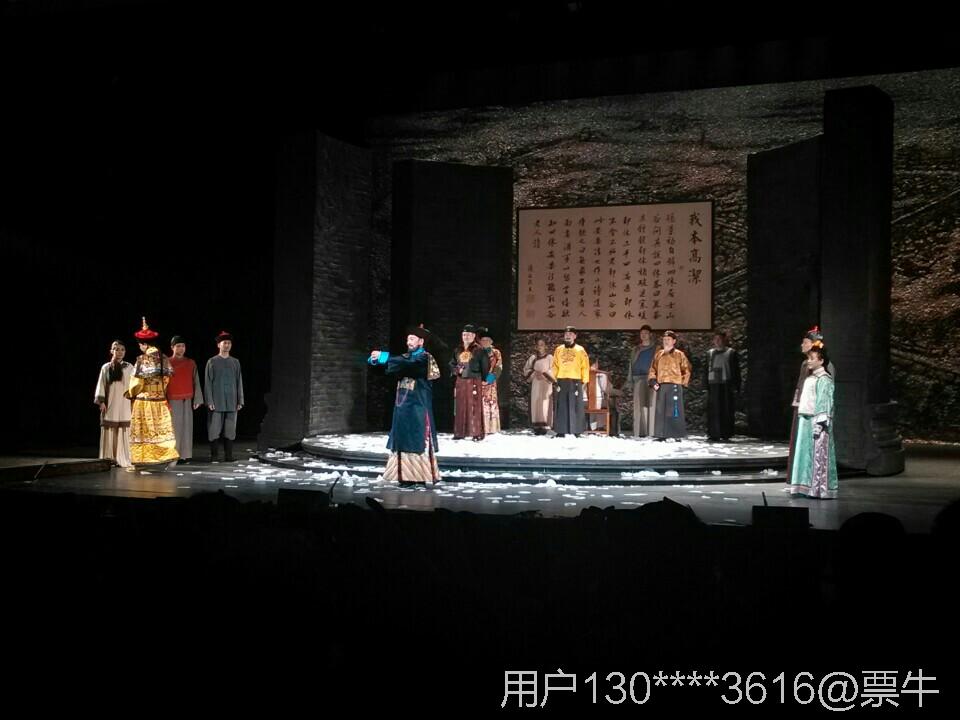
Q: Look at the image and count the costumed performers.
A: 14